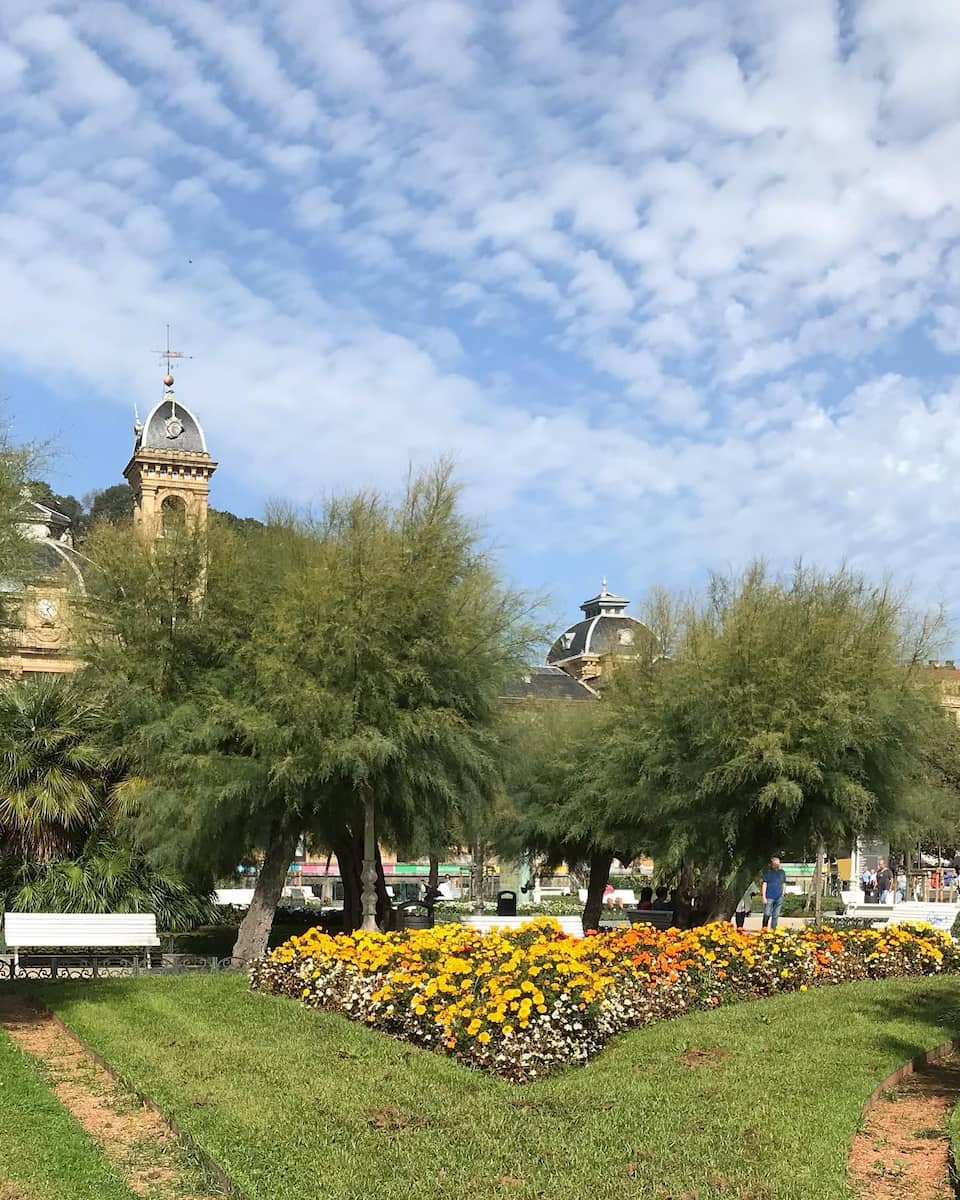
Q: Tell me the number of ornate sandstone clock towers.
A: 1